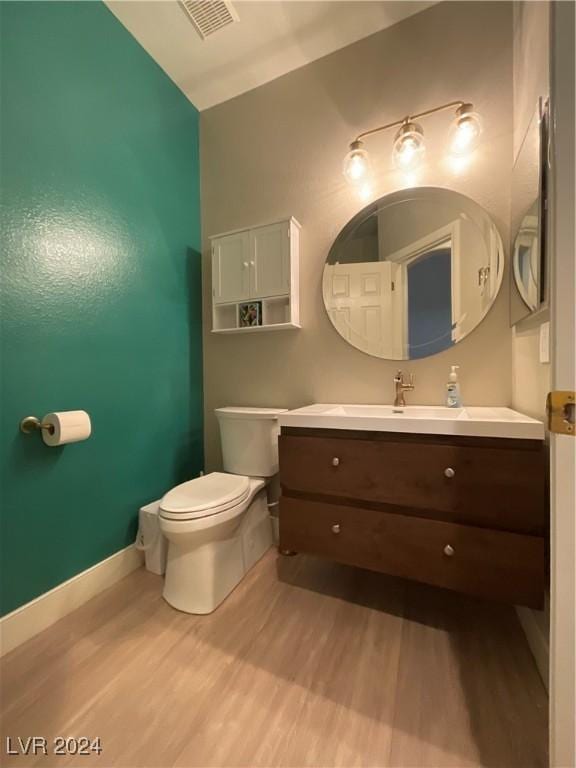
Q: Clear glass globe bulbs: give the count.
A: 3